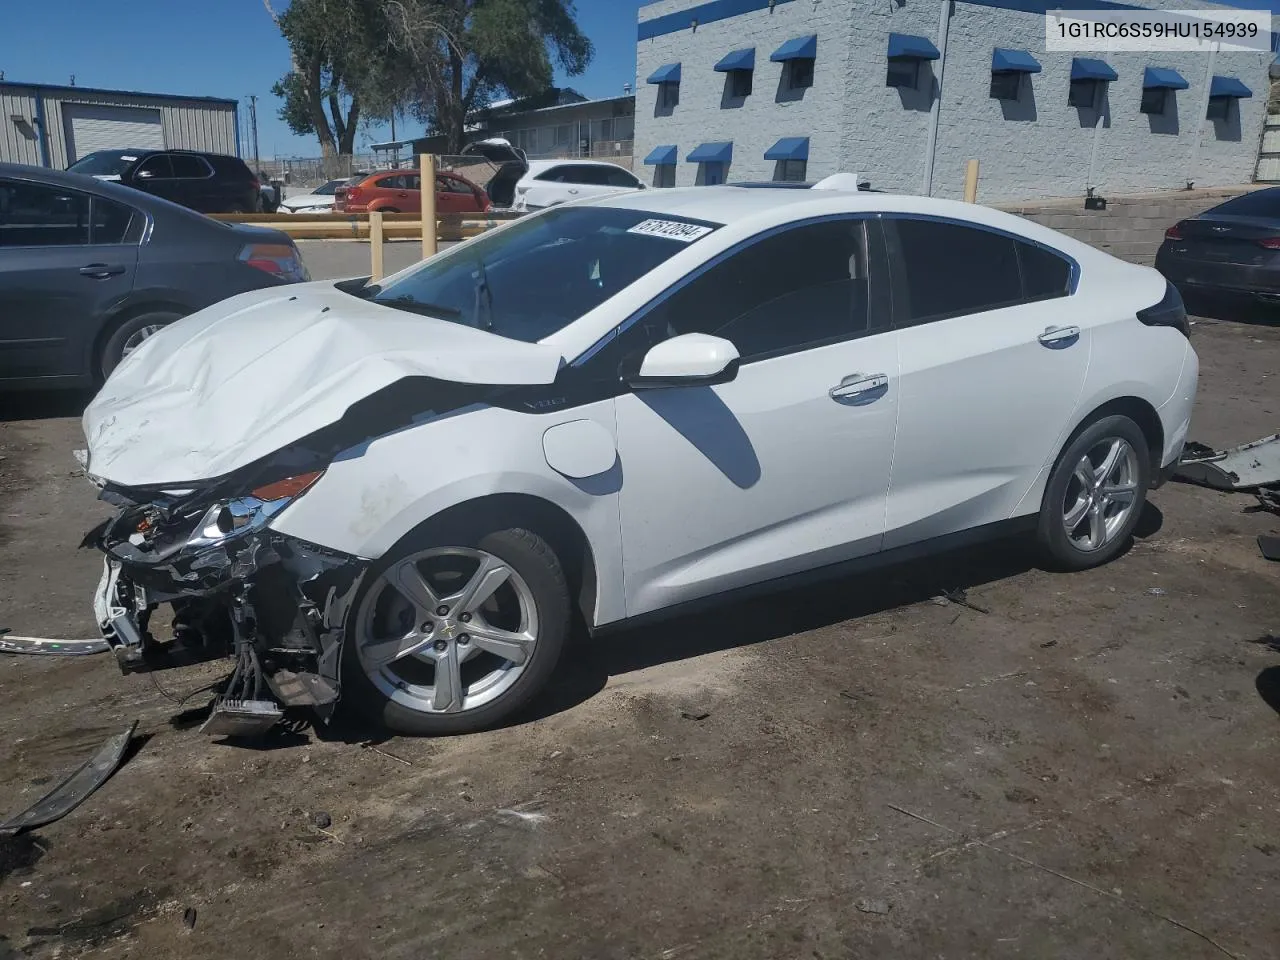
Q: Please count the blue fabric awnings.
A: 11